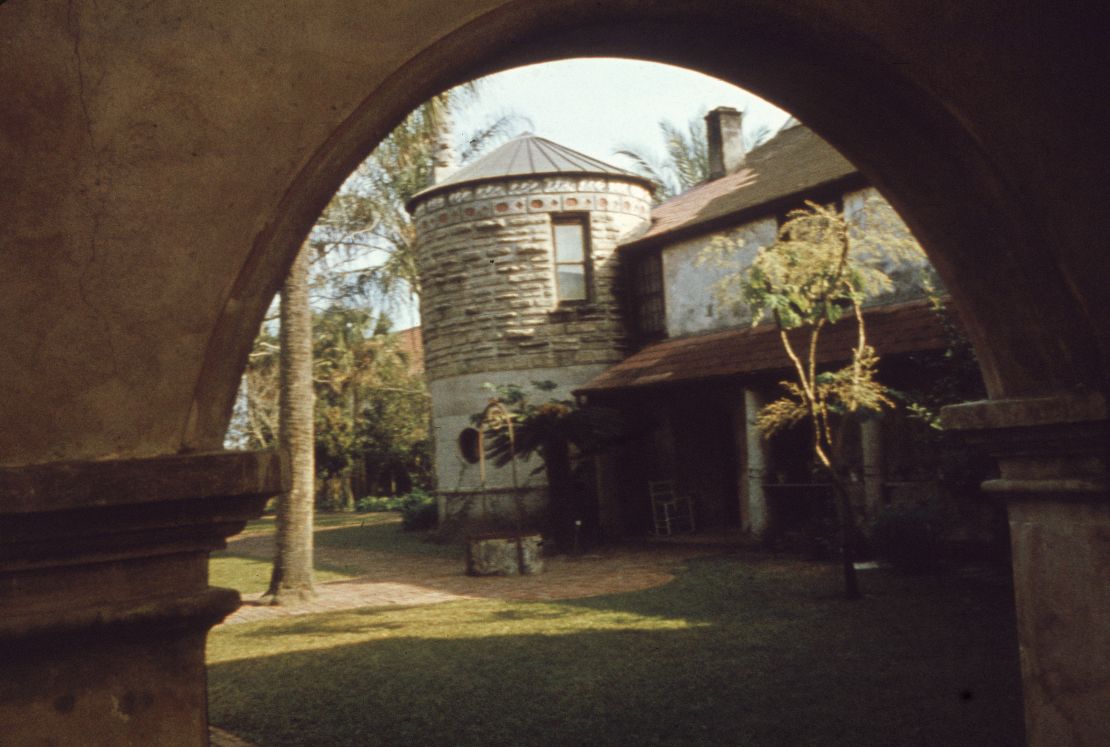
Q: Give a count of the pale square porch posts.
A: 2